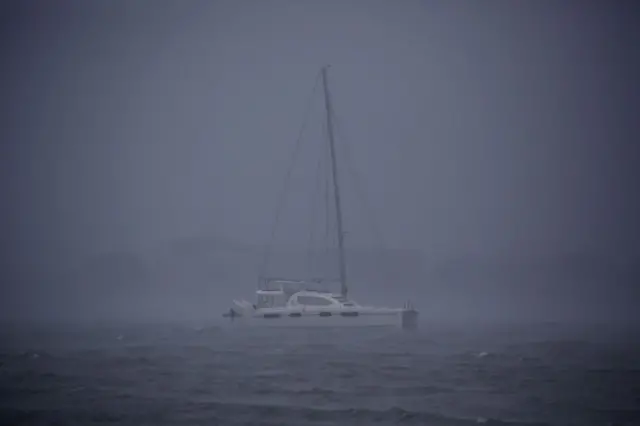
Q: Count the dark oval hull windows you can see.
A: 4